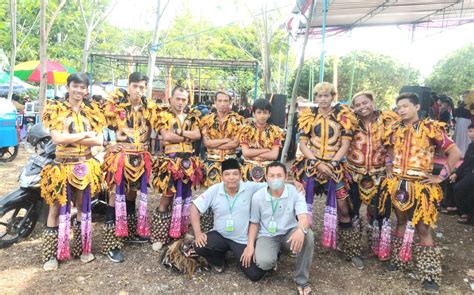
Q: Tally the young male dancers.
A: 8